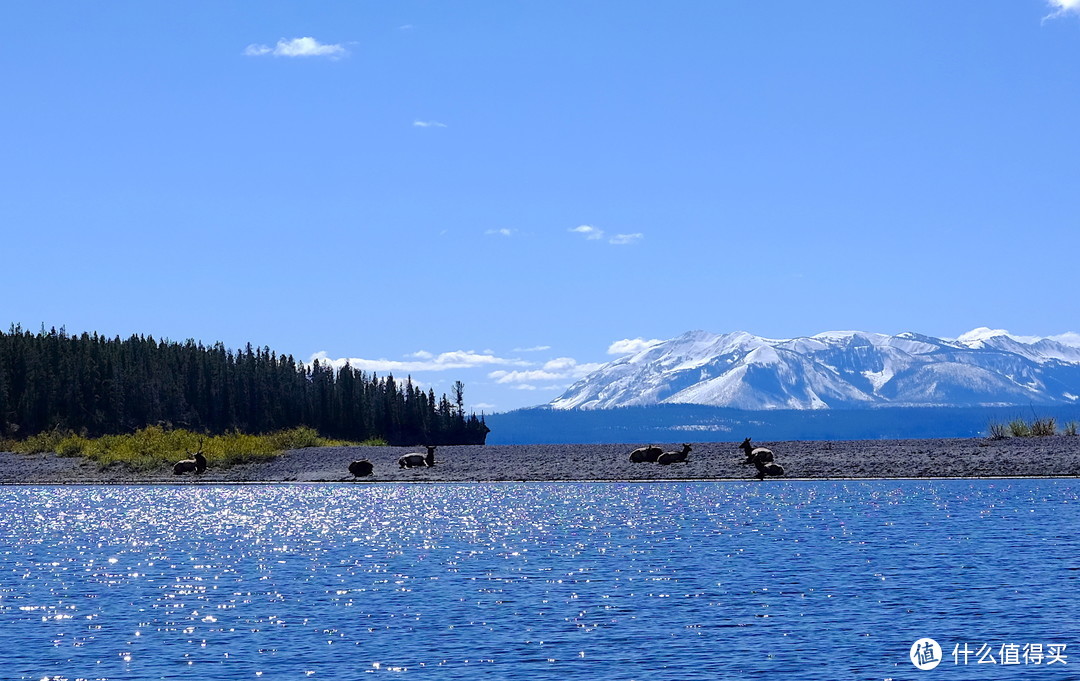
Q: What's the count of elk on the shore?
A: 7